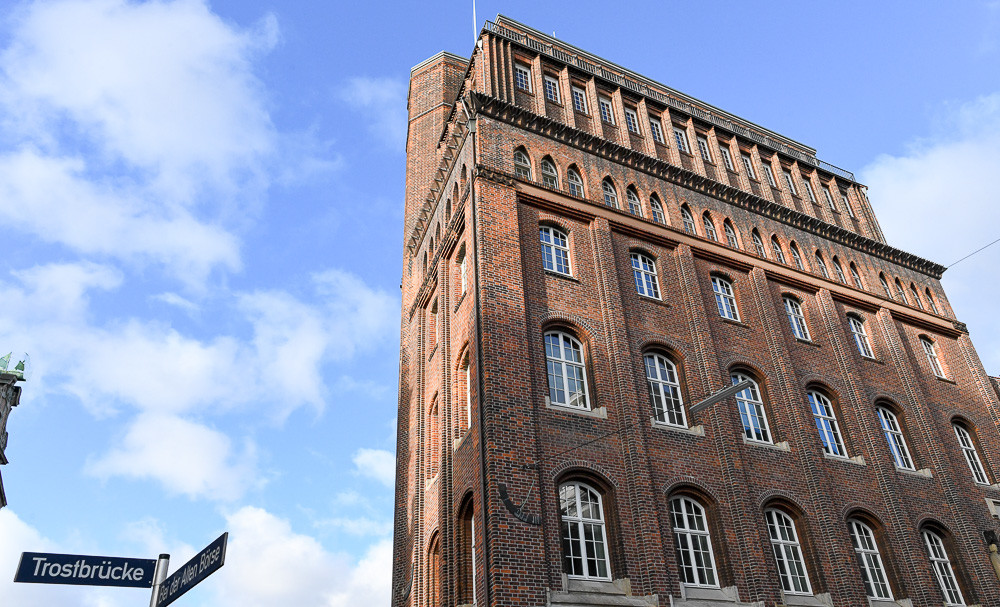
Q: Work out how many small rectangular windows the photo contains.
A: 15